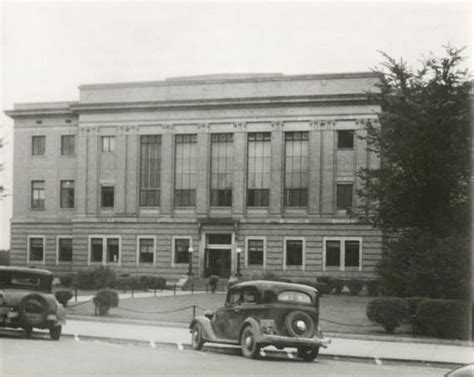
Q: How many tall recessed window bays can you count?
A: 5